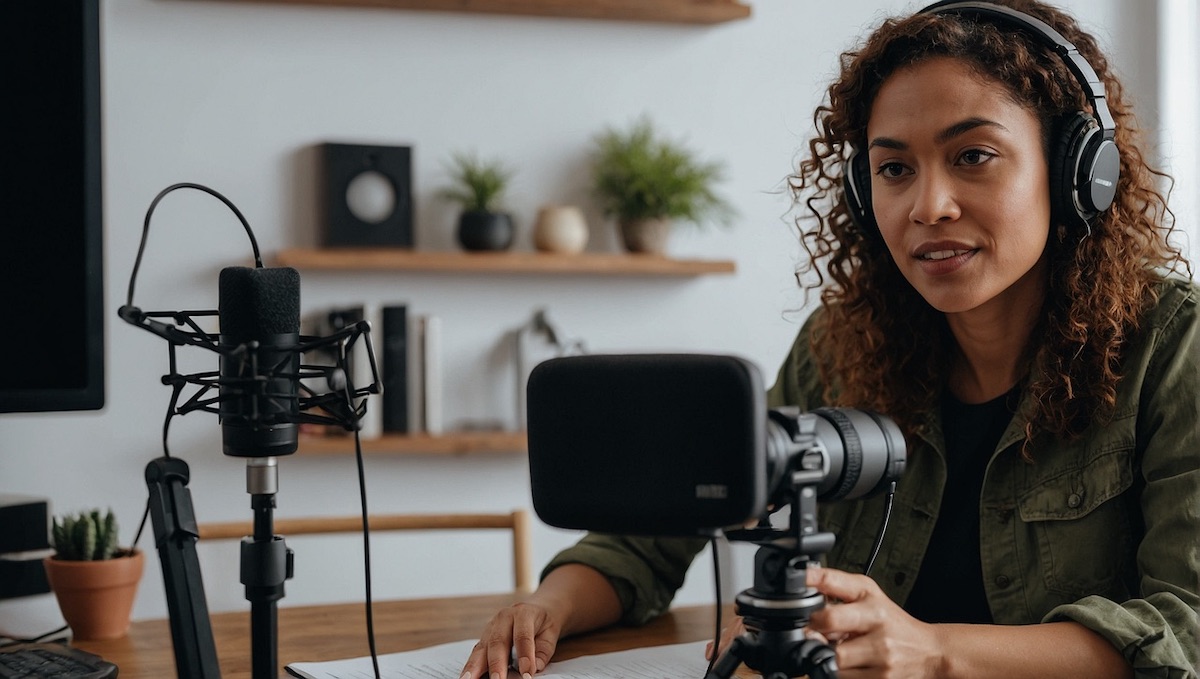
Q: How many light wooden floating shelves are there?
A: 3